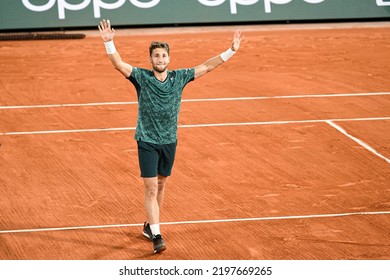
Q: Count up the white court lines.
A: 4